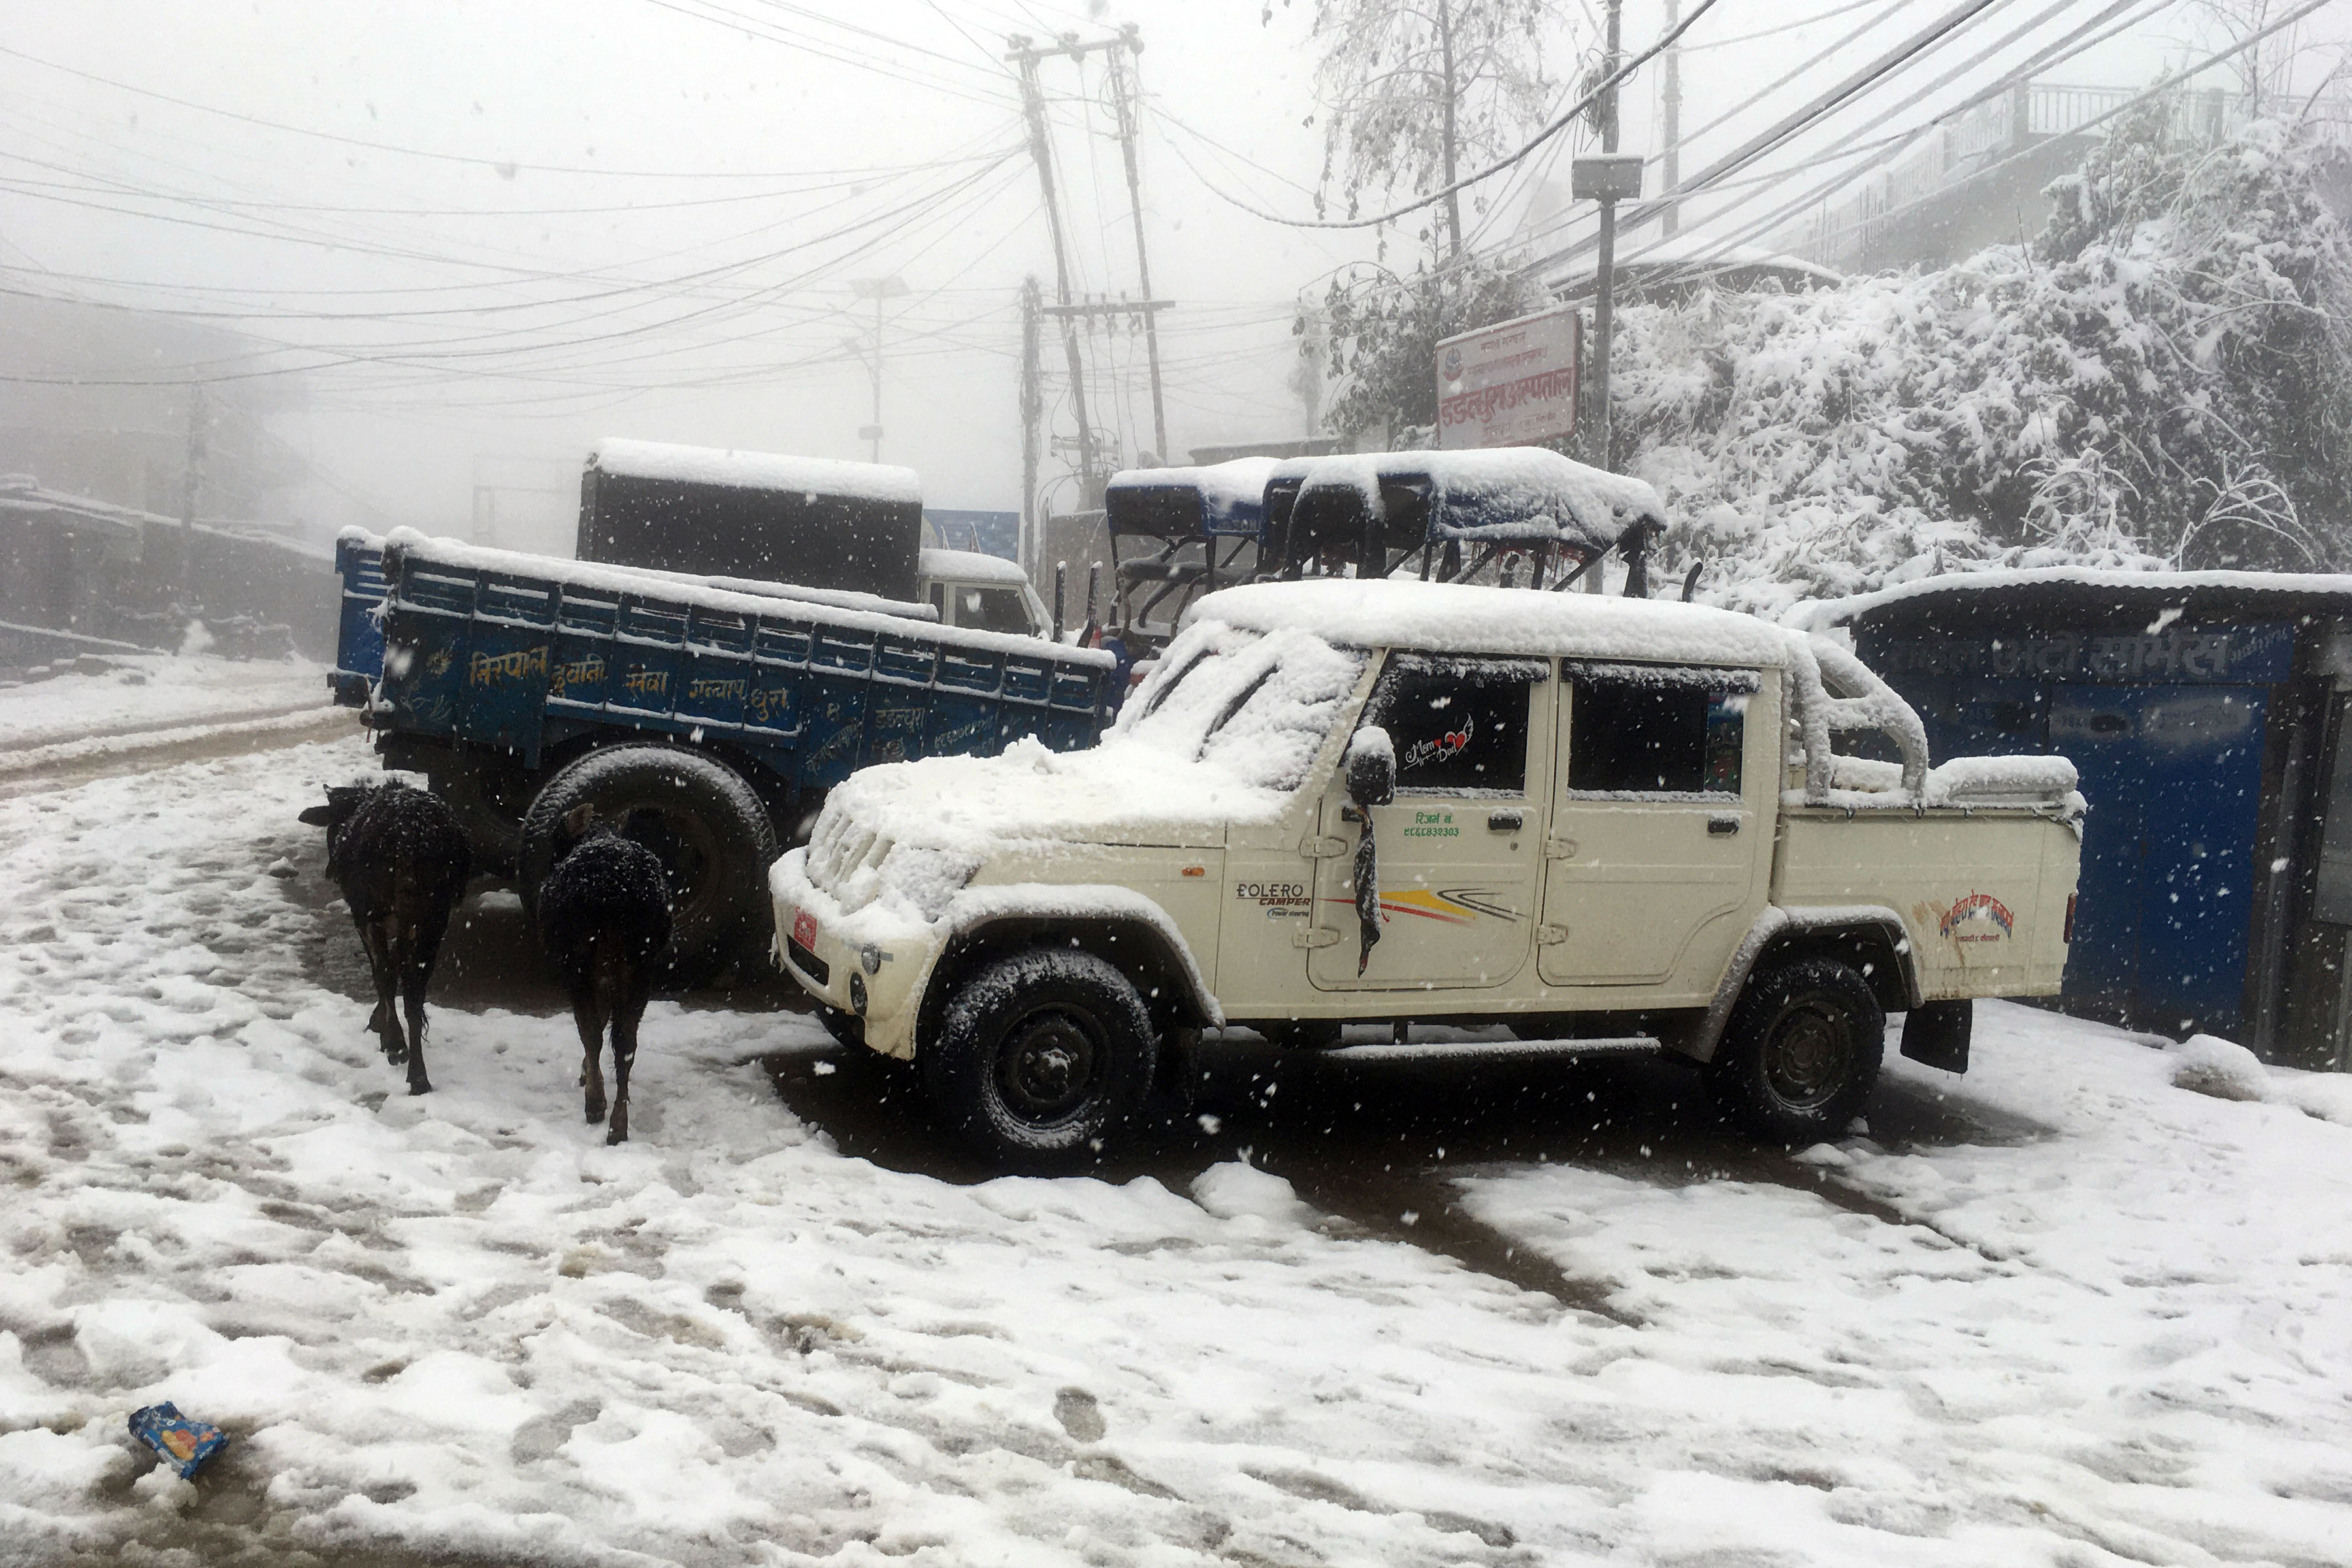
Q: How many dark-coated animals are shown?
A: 2